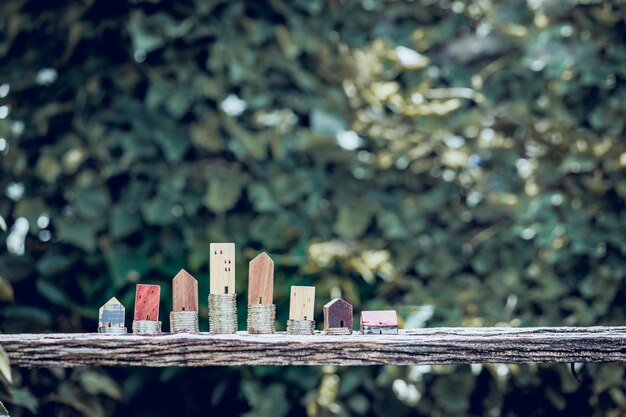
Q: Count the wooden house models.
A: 8